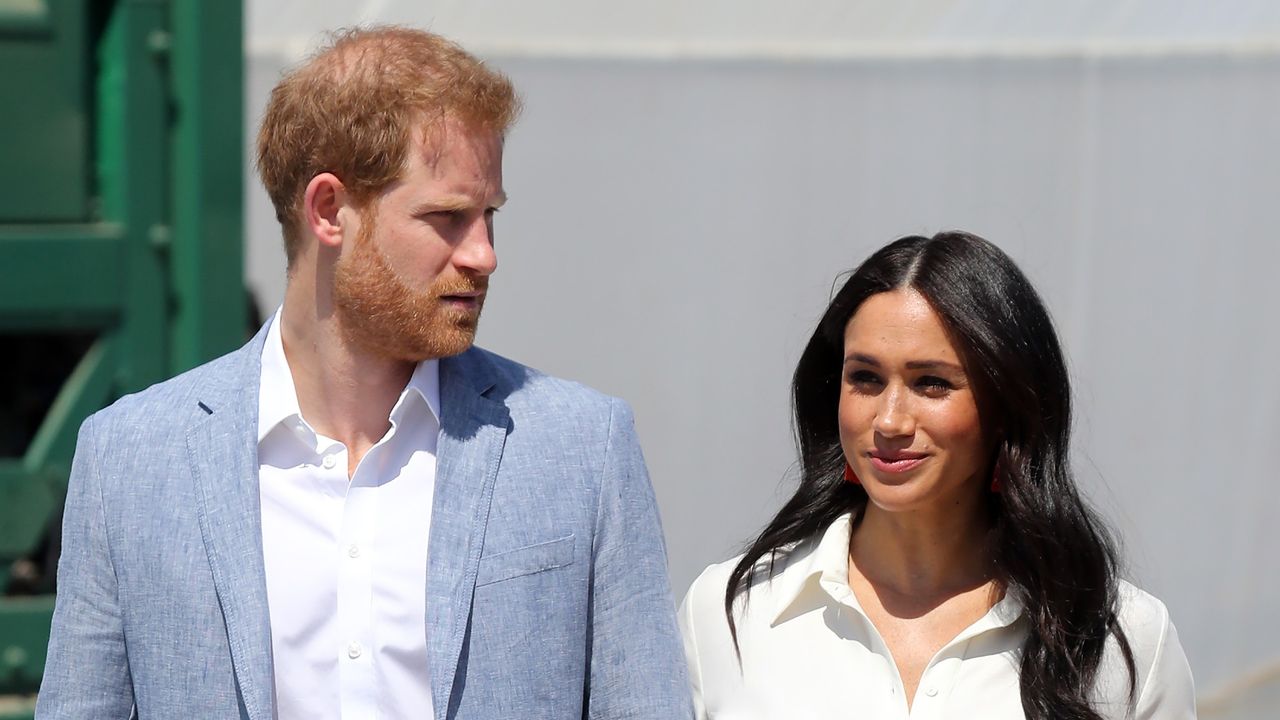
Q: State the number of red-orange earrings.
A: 2